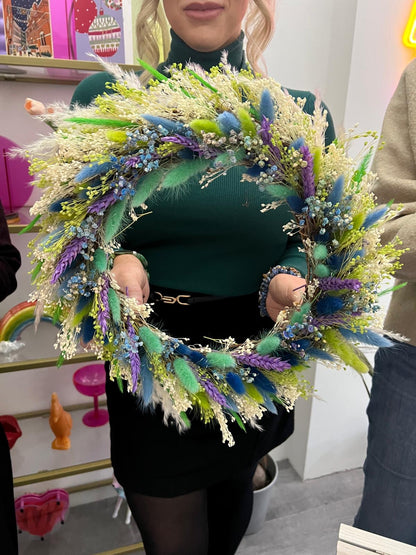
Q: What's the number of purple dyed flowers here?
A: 12